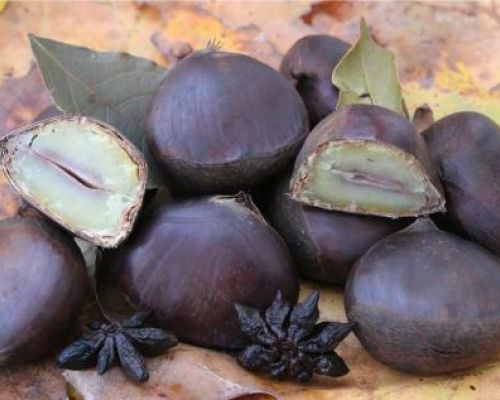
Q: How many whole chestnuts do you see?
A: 7